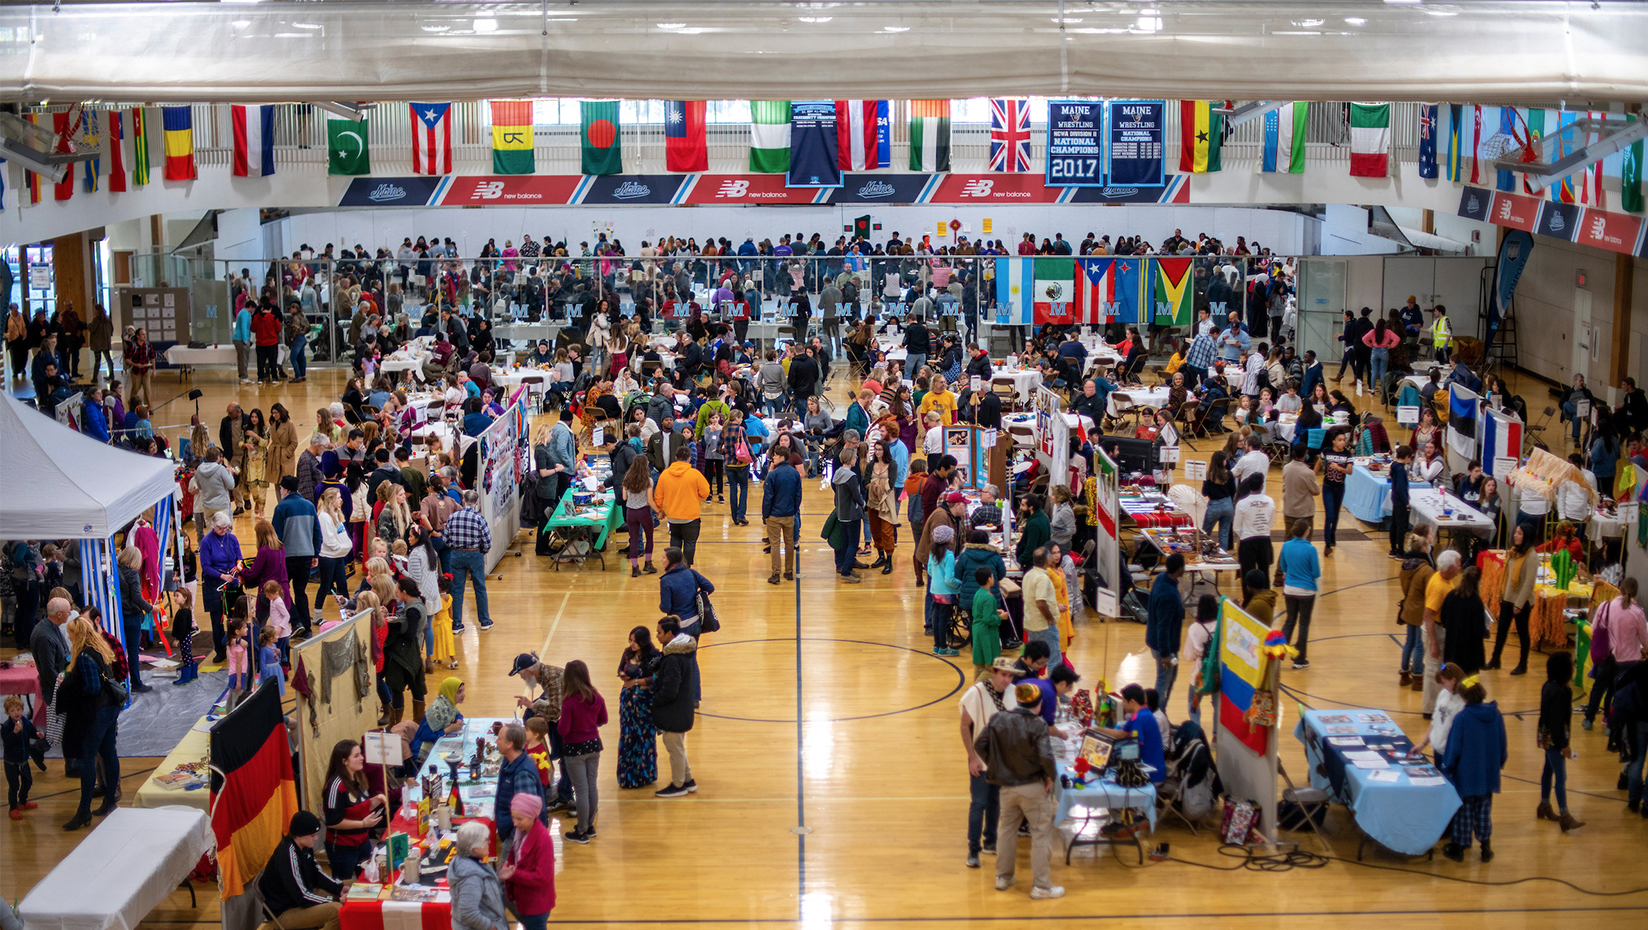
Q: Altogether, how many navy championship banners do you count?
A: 3